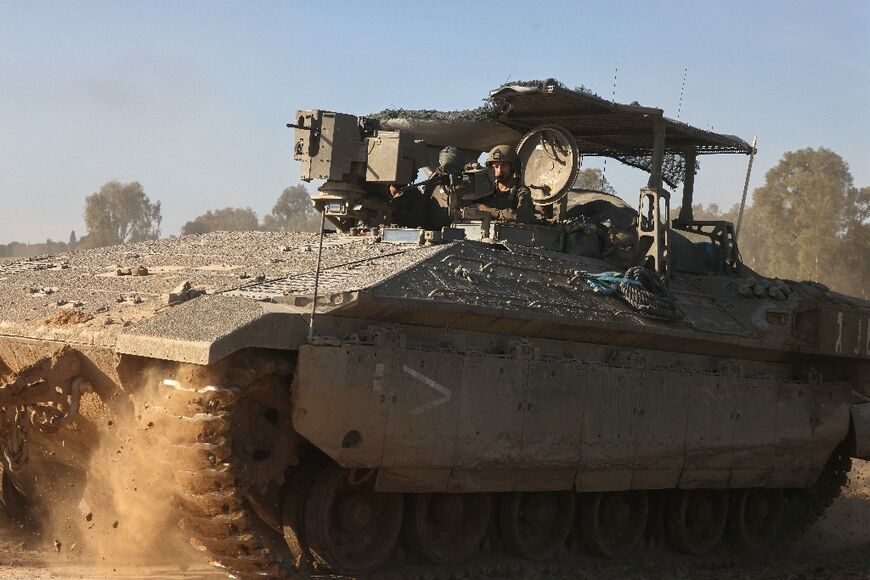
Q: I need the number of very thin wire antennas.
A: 2